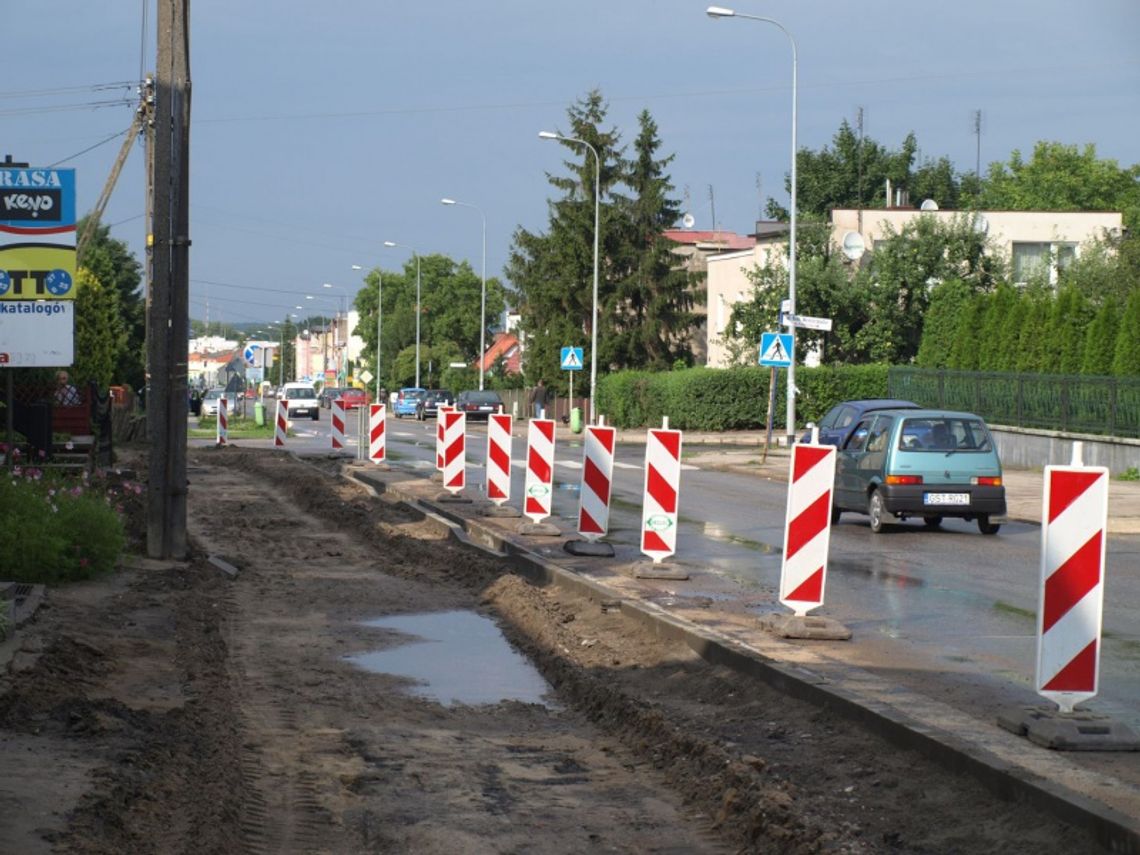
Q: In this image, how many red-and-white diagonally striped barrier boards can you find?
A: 12